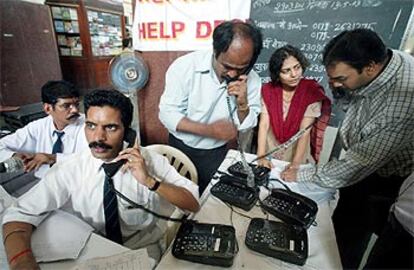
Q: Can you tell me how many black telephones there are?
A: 5